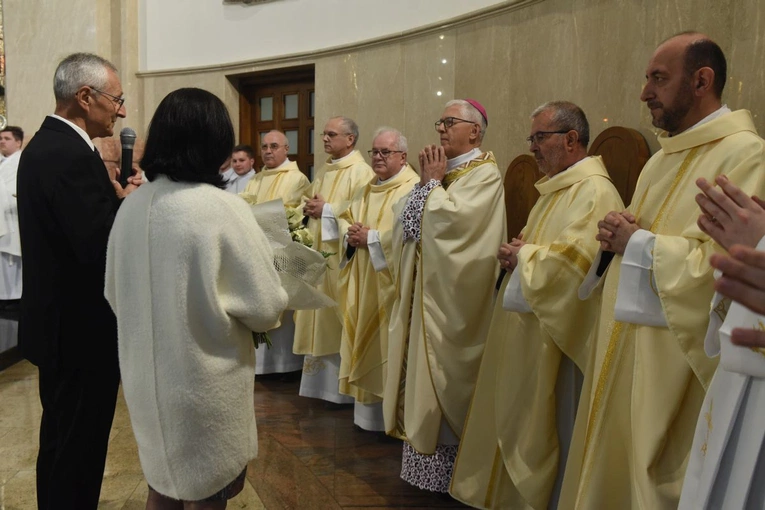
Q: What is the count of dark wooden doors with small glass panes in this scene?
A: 1